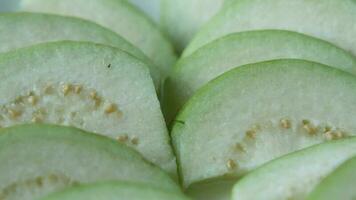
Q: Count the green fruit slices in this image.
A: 11